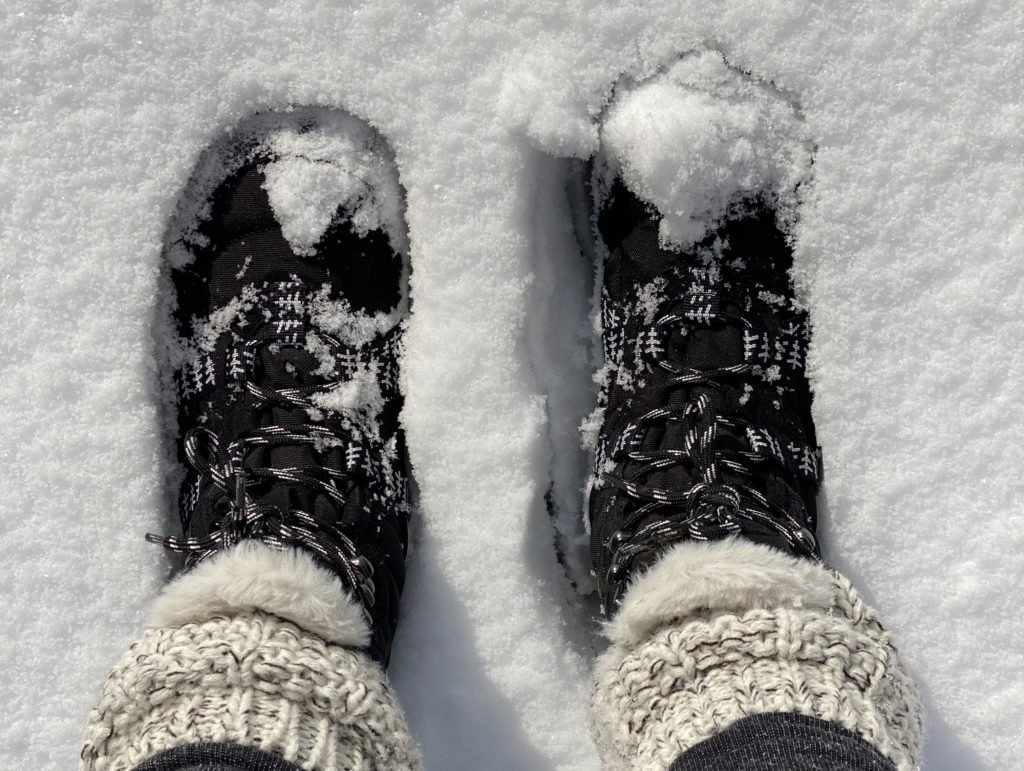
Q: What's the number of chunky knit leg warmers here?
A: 2